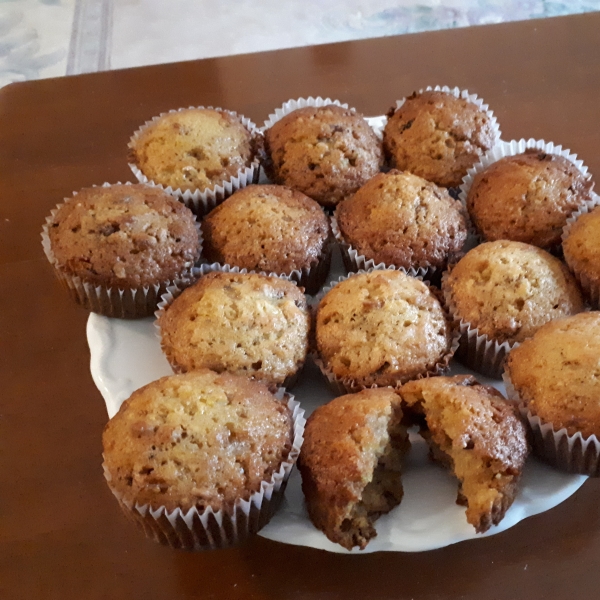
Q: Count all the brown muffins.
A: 14